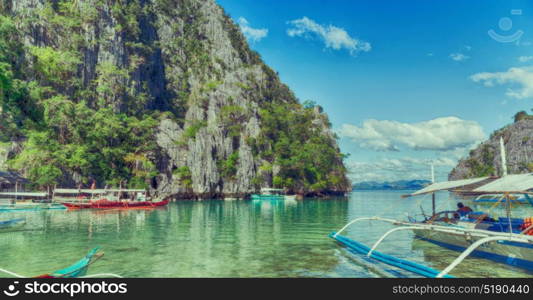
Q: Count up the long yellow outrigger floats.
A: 0